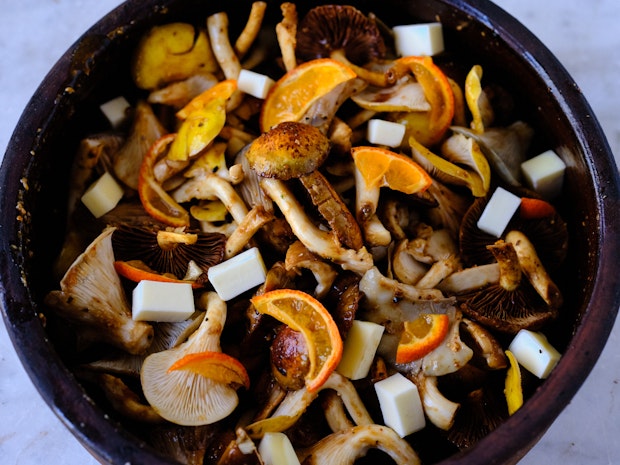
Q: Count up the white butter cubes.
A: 13